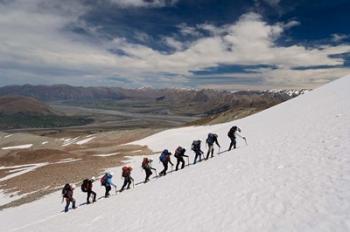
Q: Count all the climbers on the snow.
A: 10